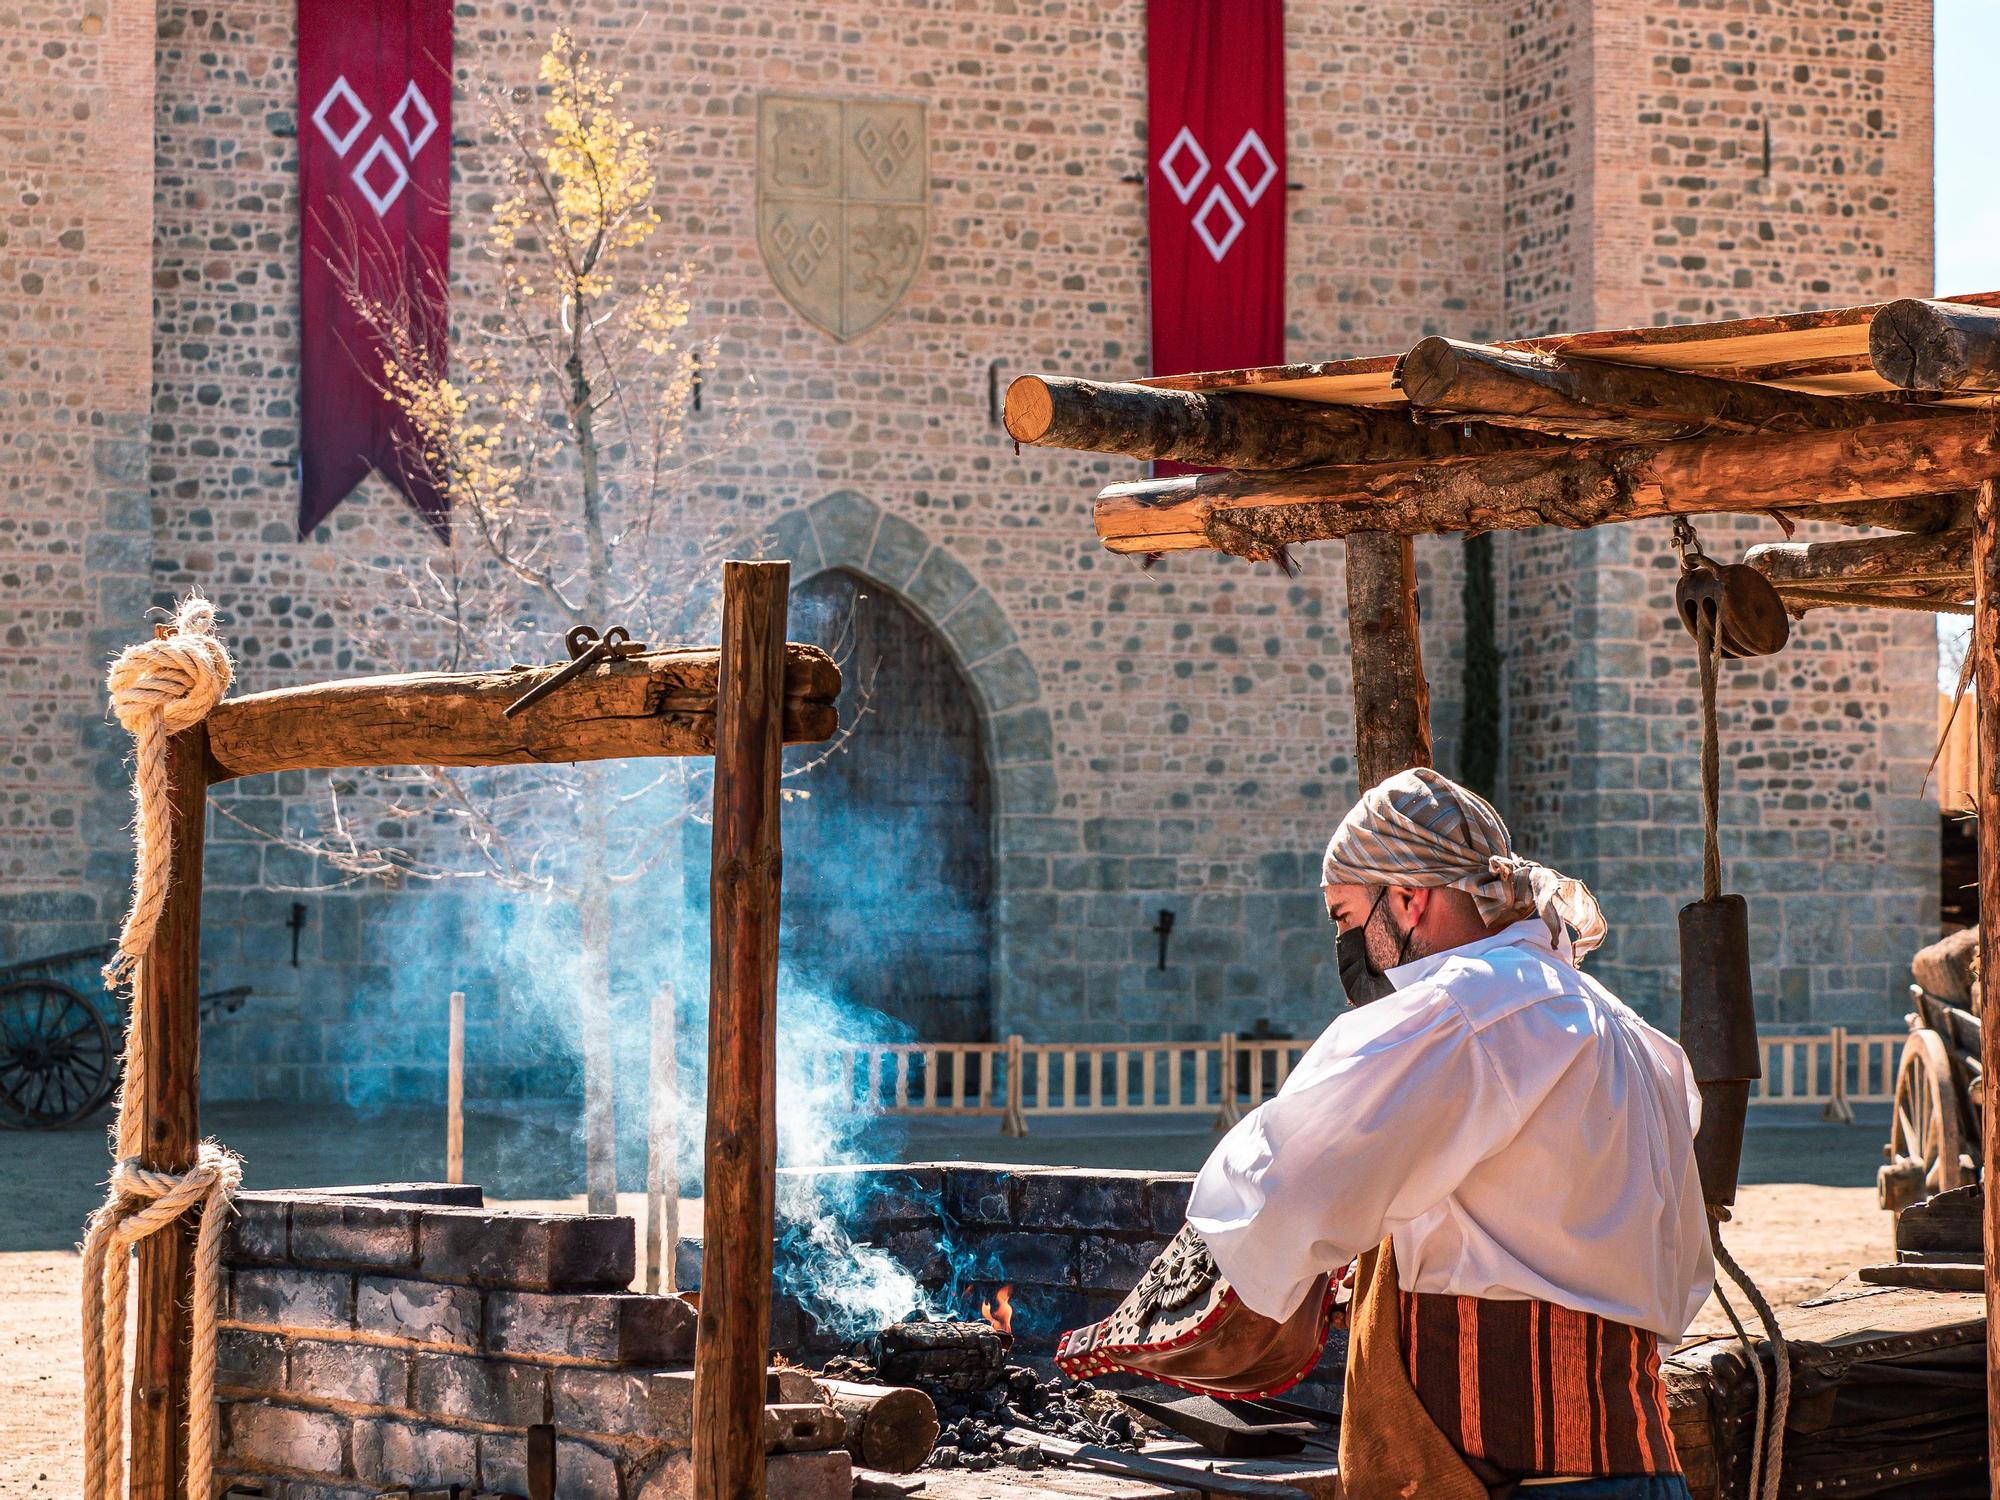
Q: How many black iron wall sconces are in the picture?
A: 2